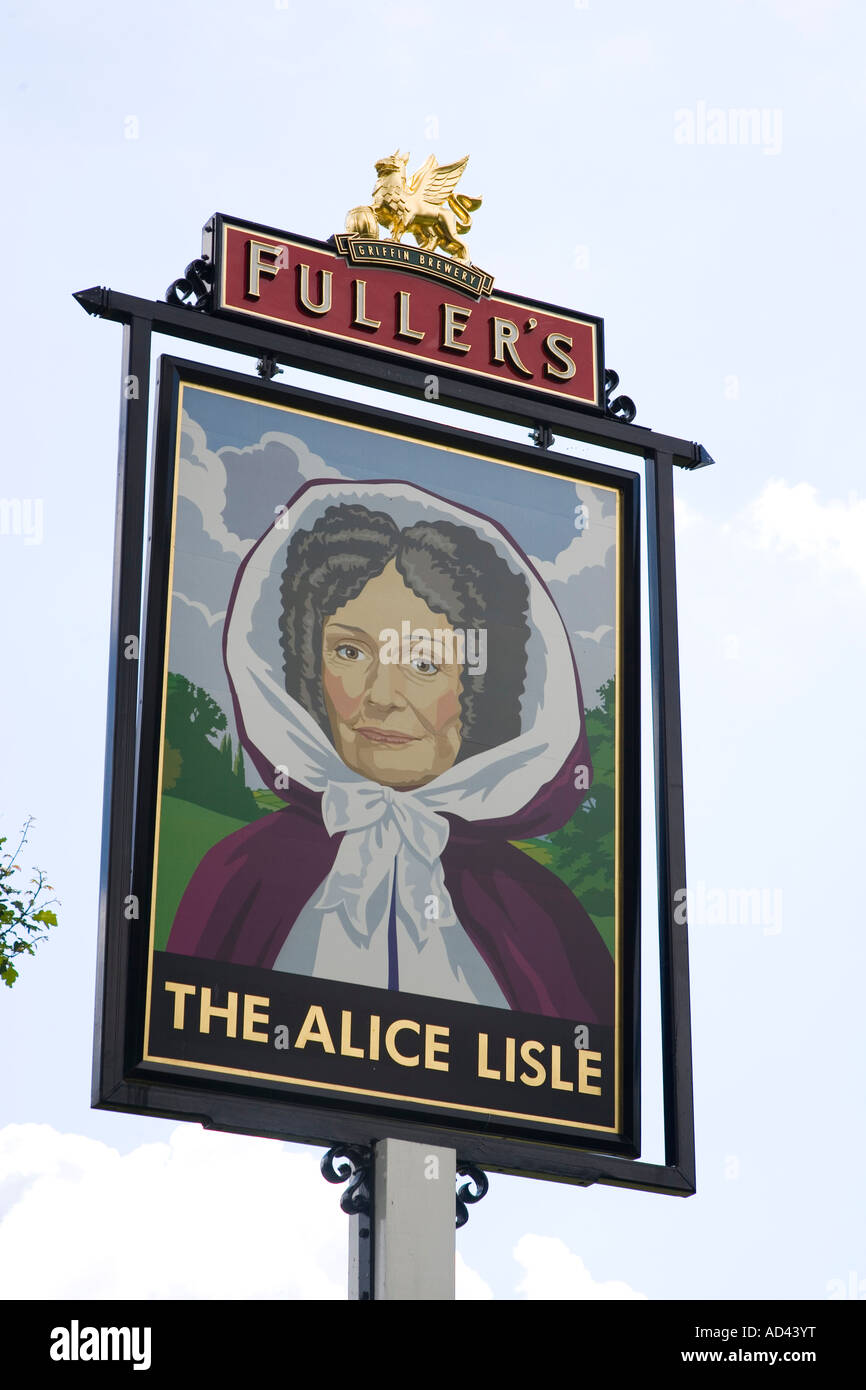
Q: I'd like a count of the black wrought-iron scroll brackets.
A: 4